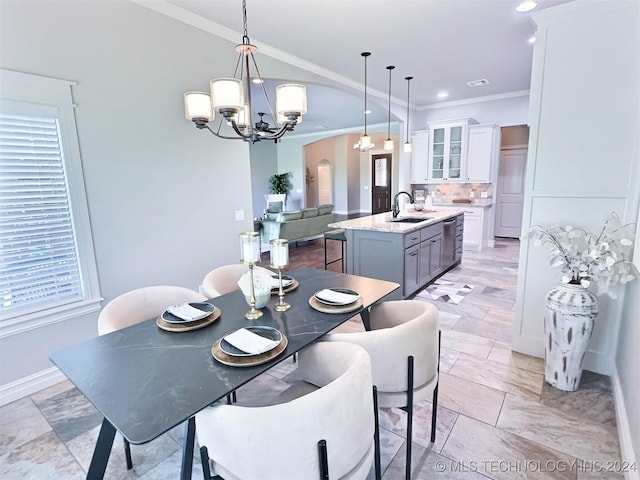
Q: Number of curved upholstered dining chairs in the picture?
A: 4